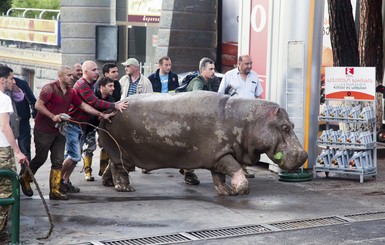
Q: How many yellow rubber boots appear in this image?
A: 4